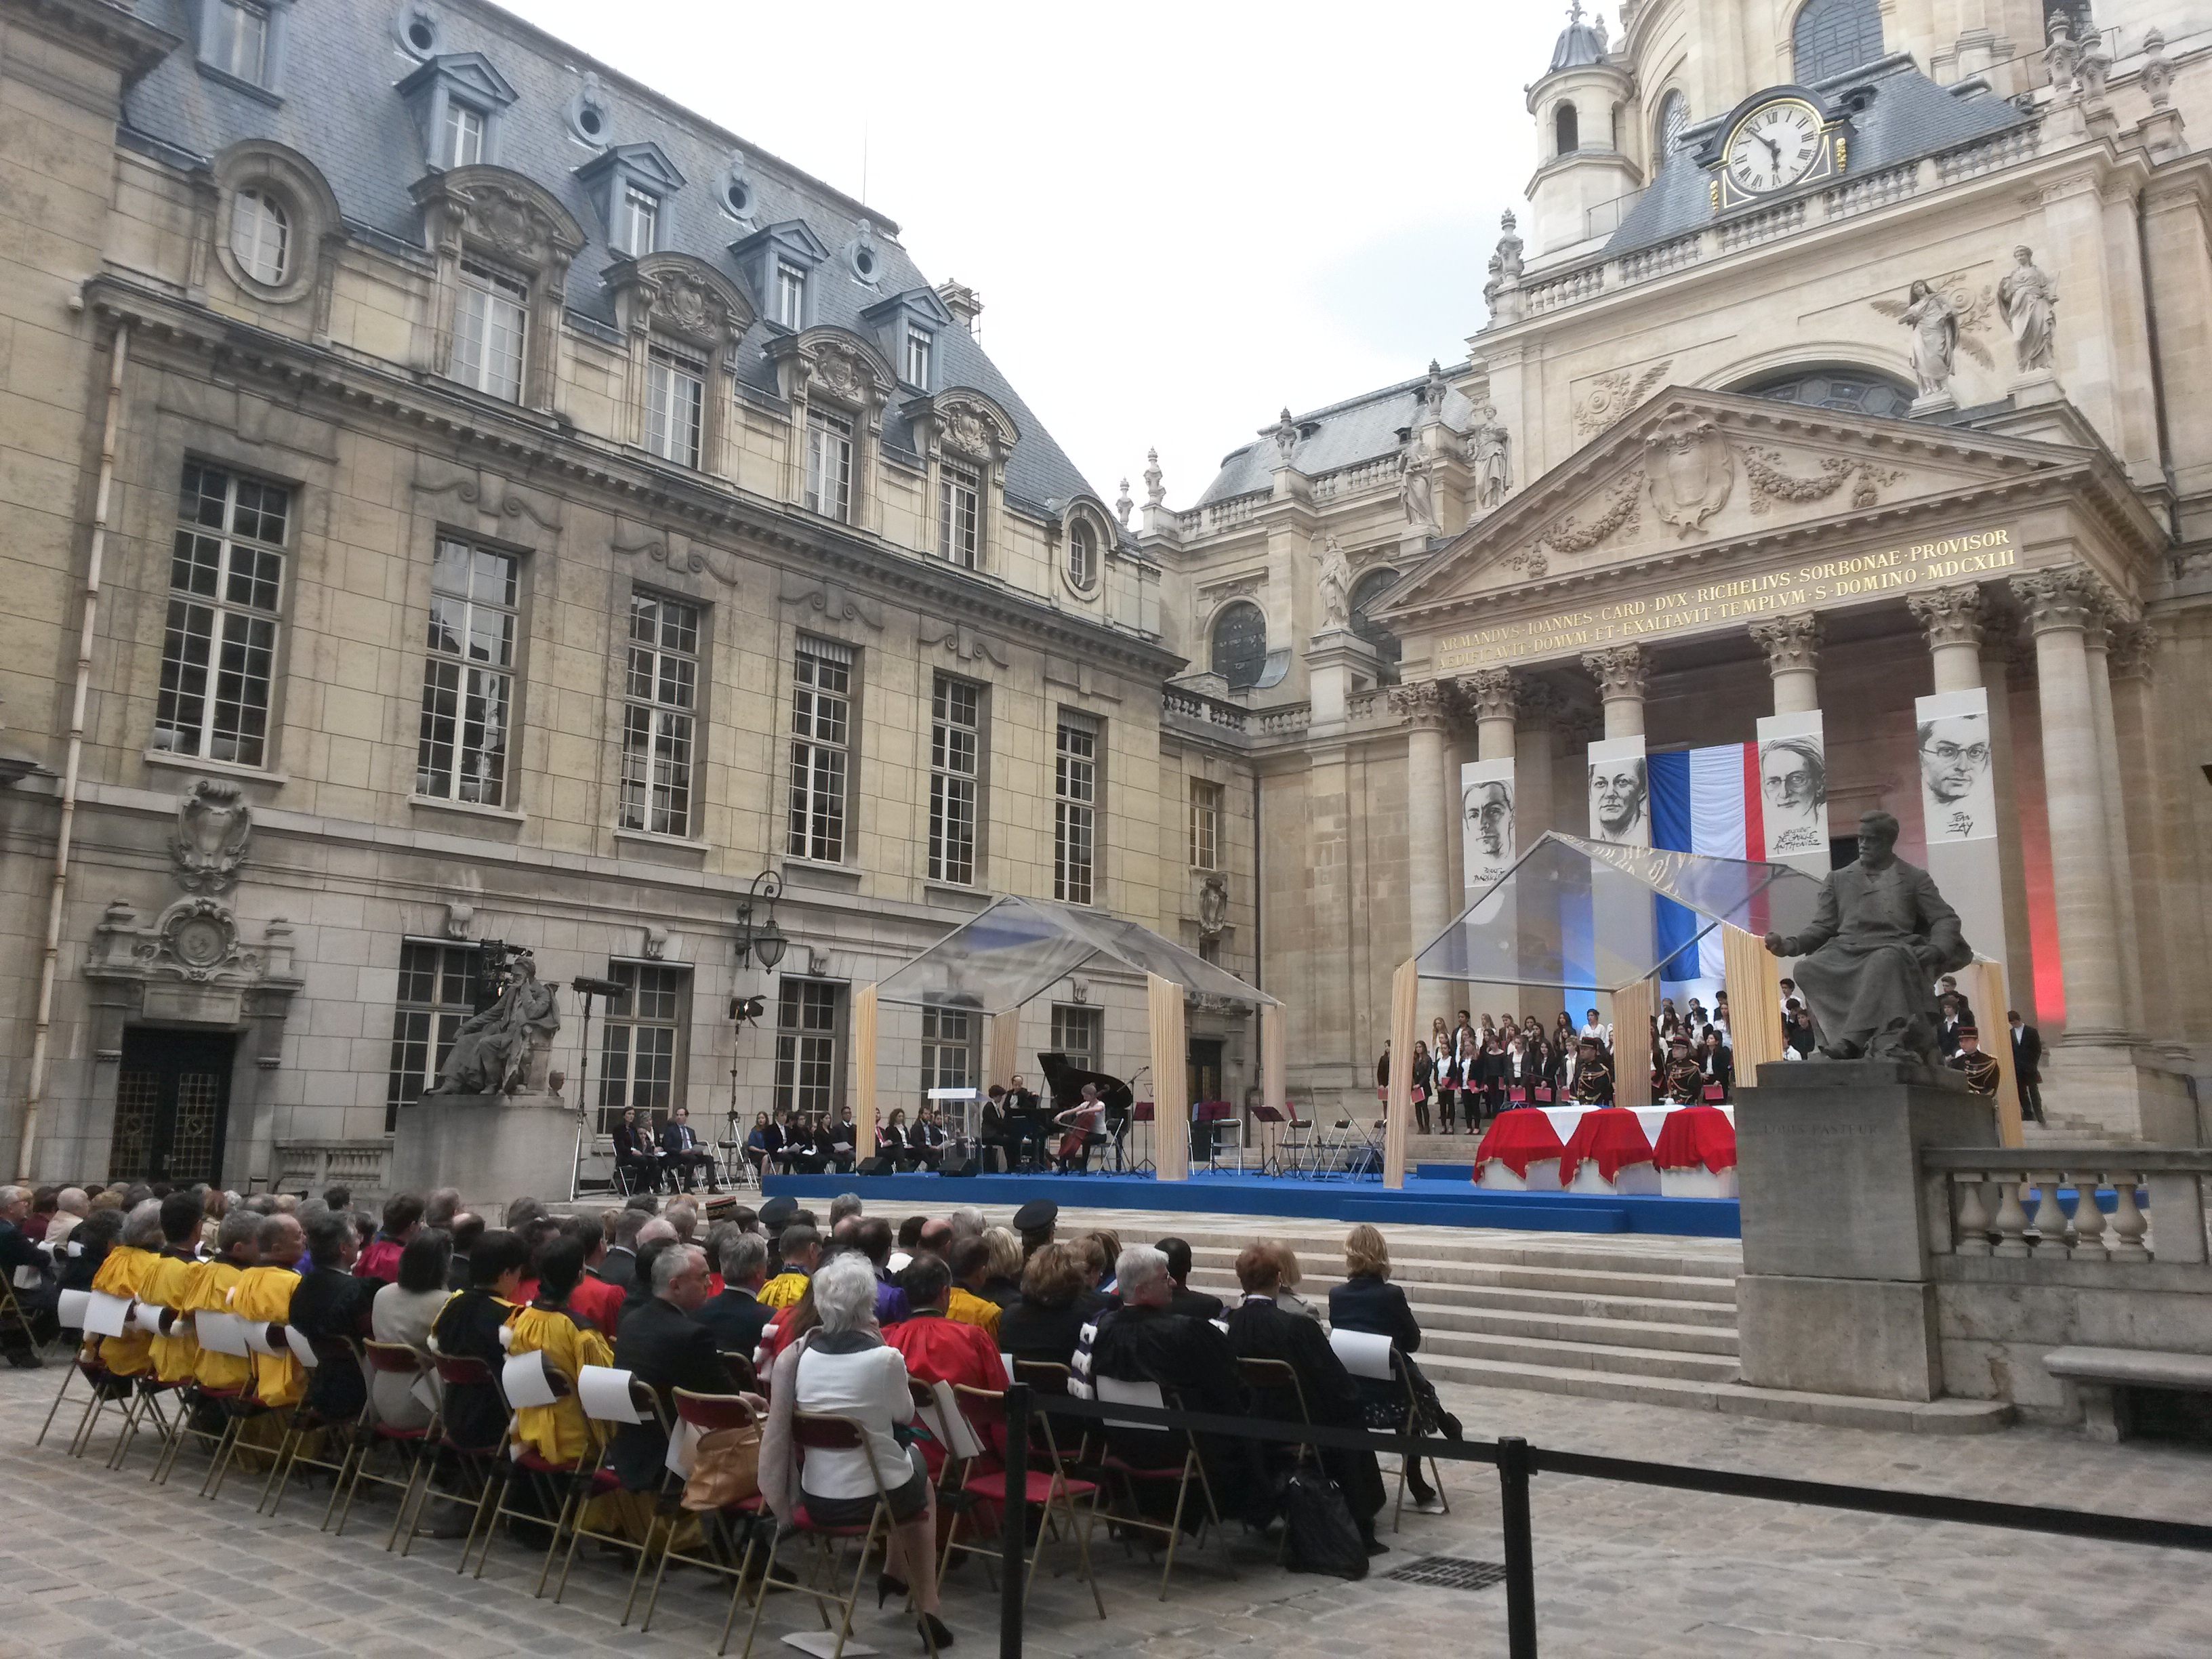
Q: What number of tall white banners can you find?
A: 4